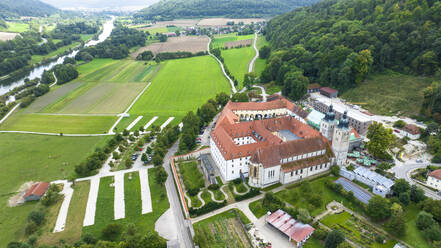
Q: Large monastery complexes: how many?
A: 1